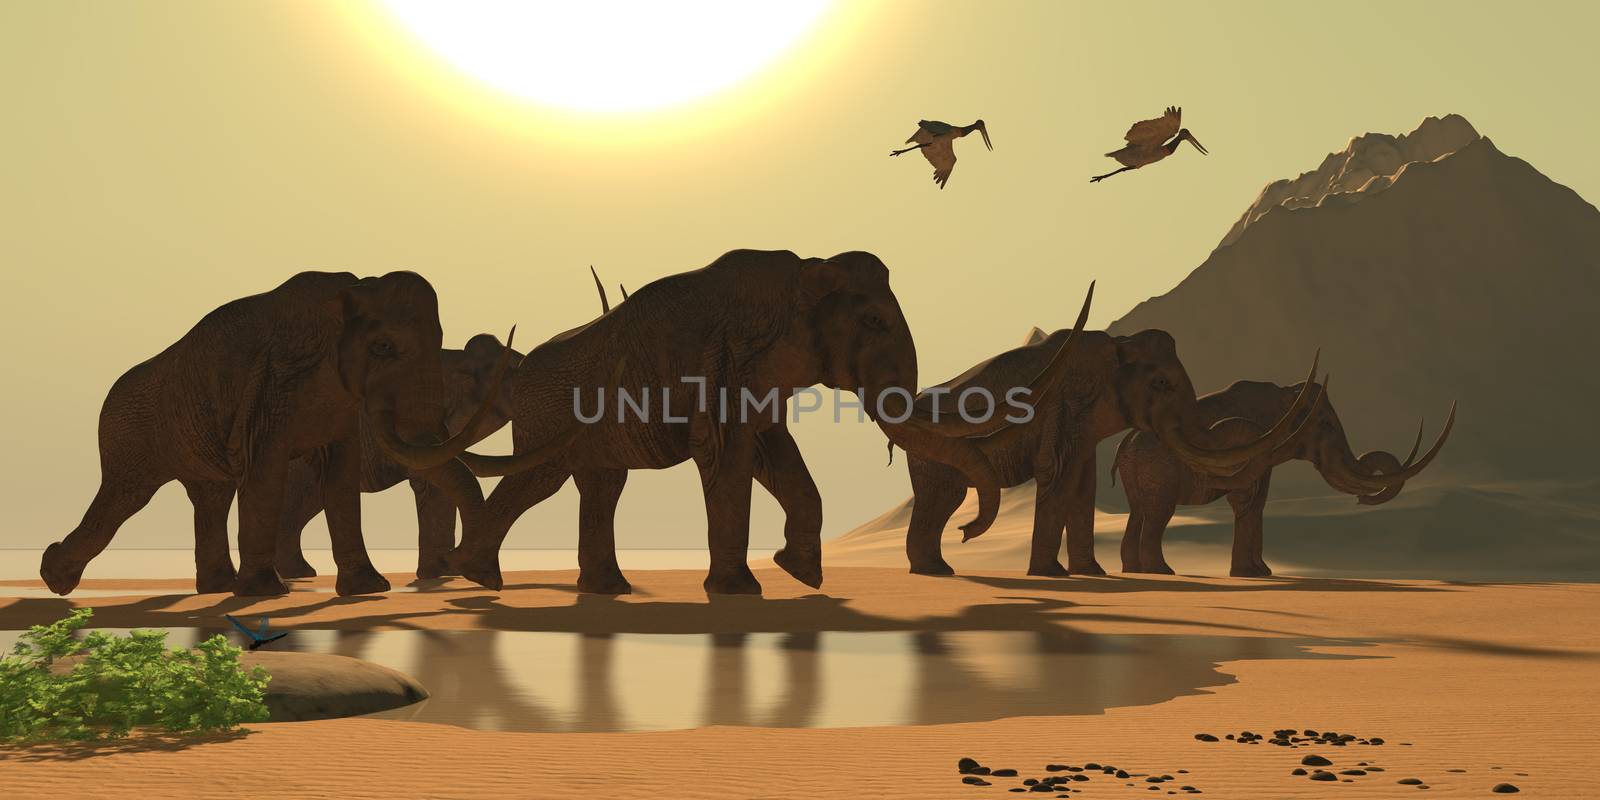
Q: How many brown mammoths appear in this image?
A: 5